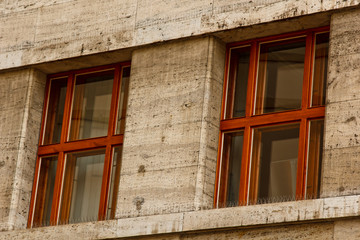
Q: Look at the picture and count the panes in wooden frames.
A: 12